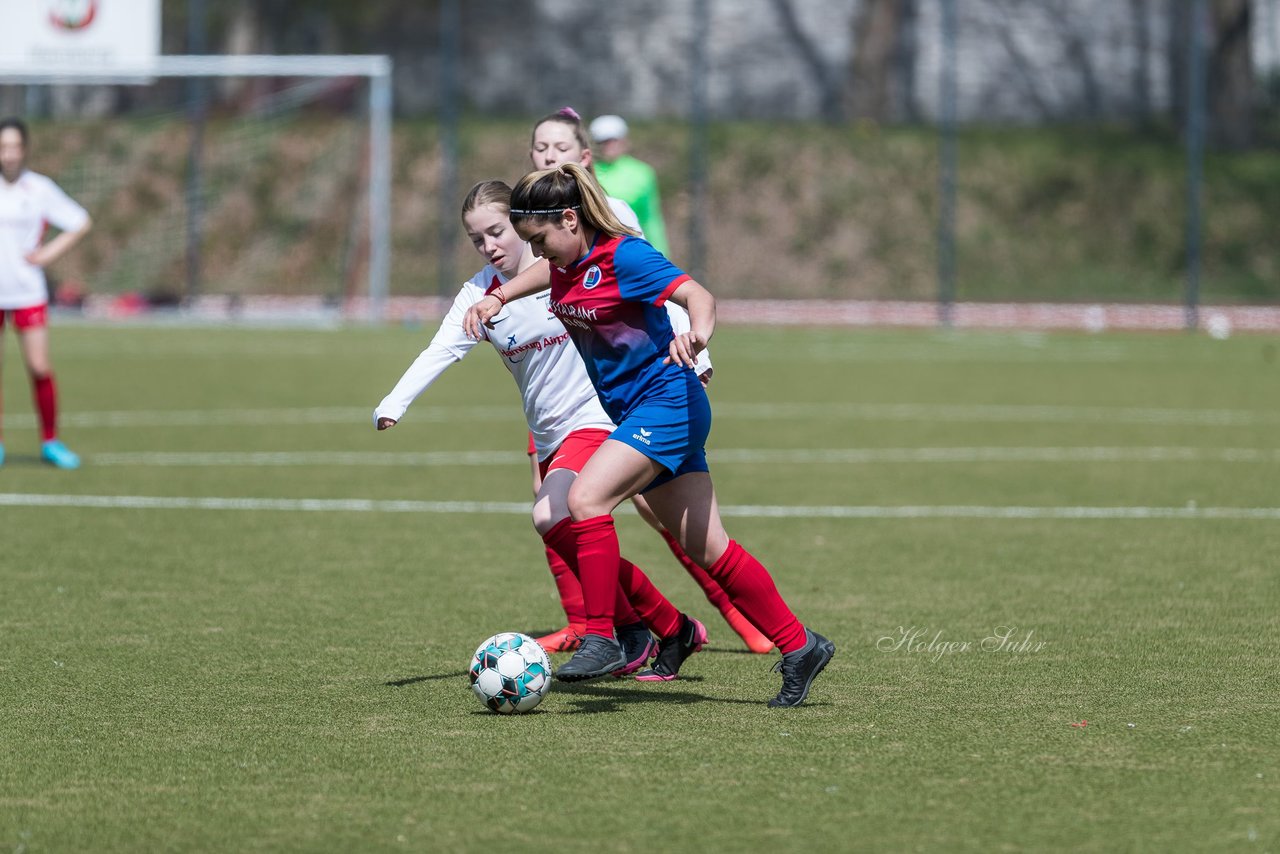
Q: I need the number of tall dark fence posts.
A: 5